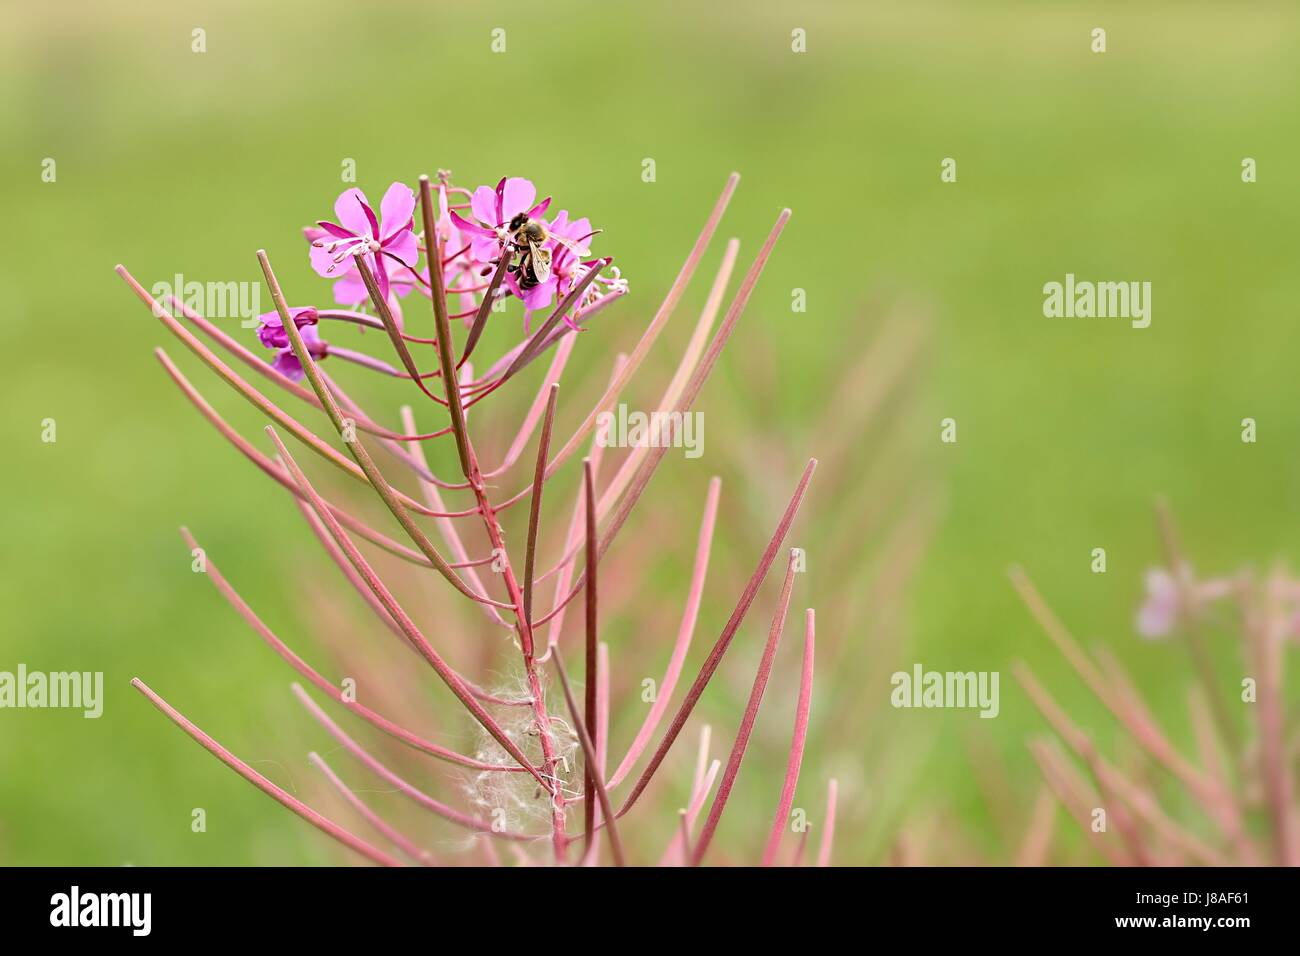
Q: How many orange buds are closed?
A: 0